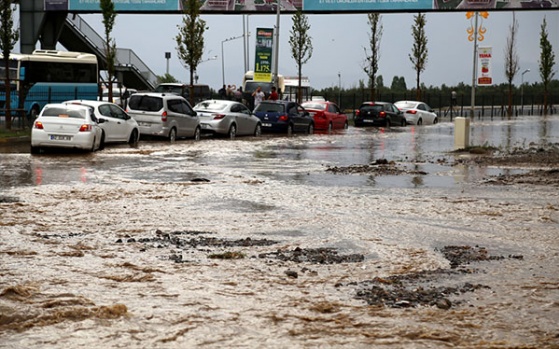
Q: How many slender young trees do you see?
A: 8